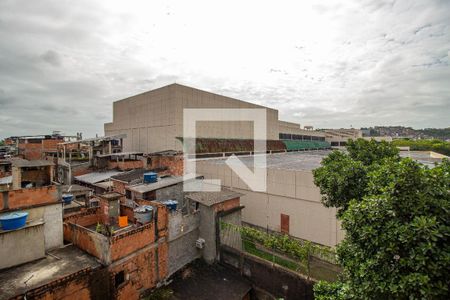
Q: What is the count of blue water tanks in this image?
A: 4